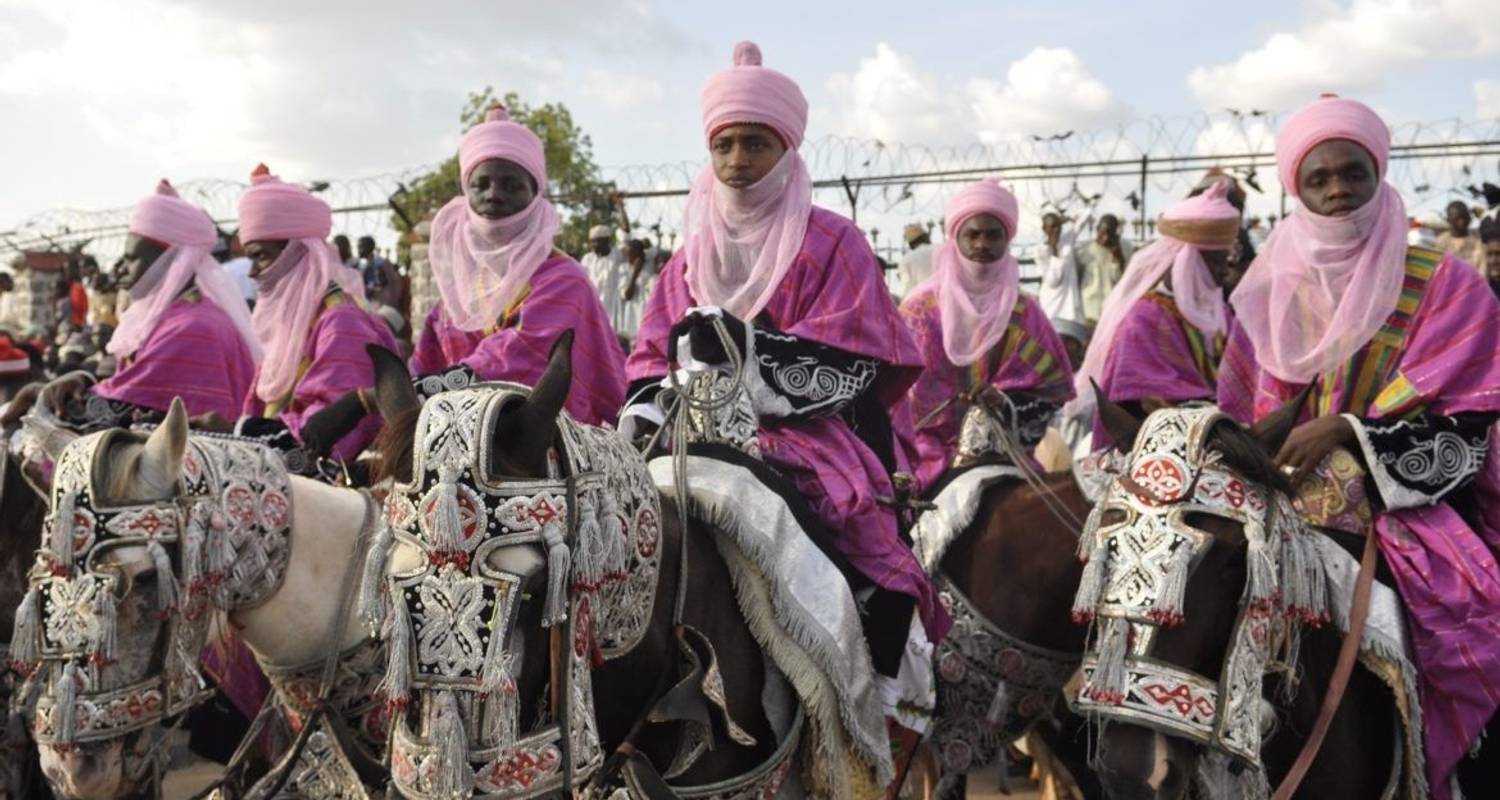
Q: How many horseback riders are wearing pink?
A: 7